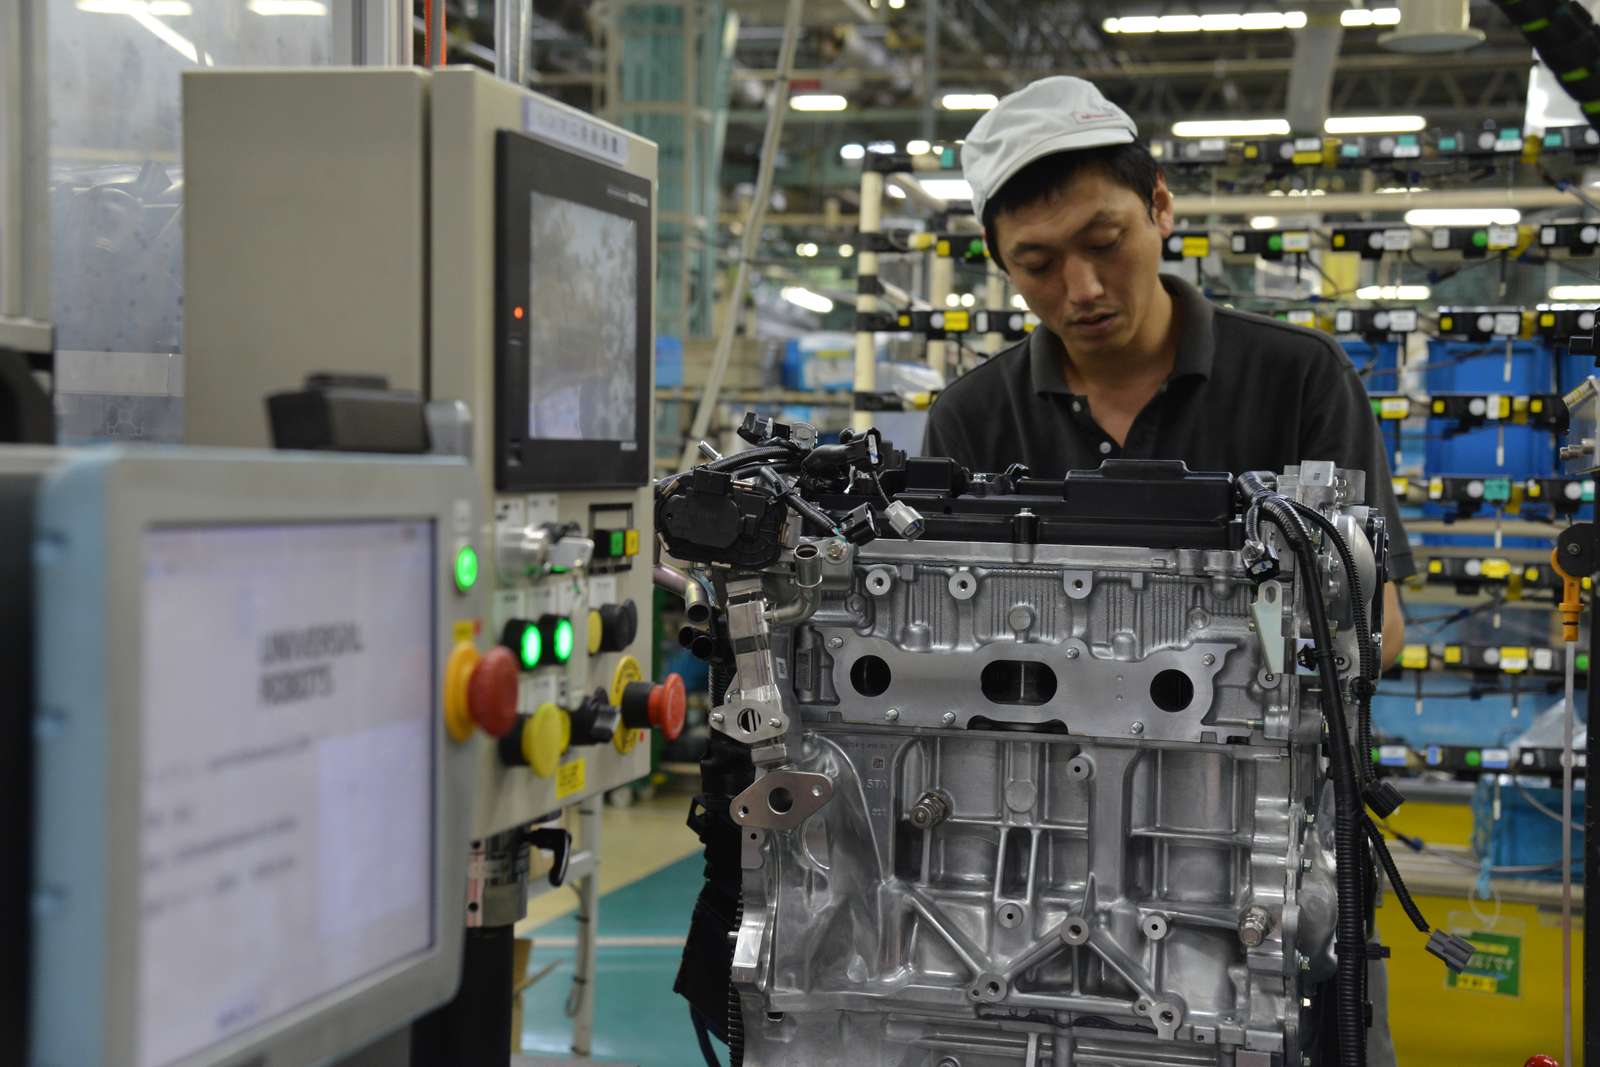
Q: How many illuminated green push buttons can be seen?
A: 3